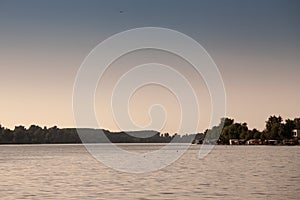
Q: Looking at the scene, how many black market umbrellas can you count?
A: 0